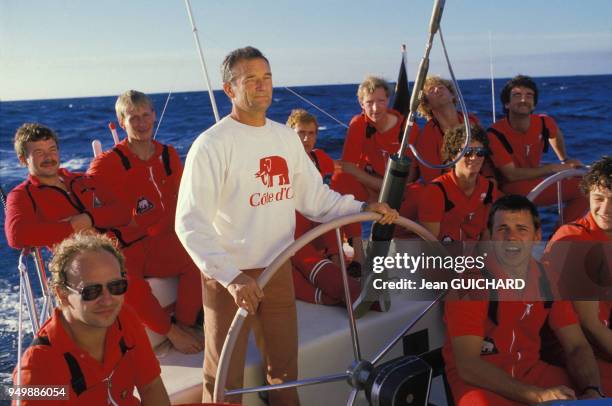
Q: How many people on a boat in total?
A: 11